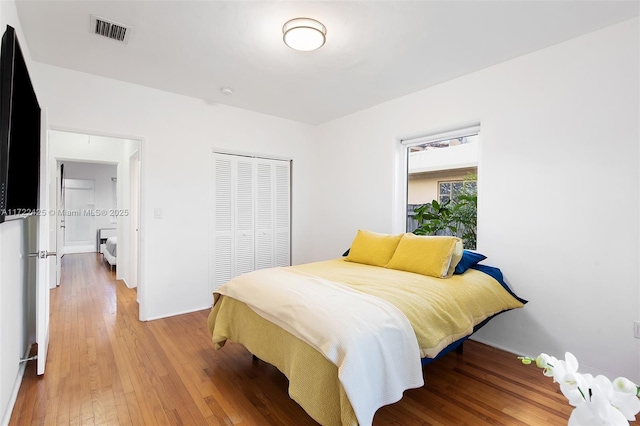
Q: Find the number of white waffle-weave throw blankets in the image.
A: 1